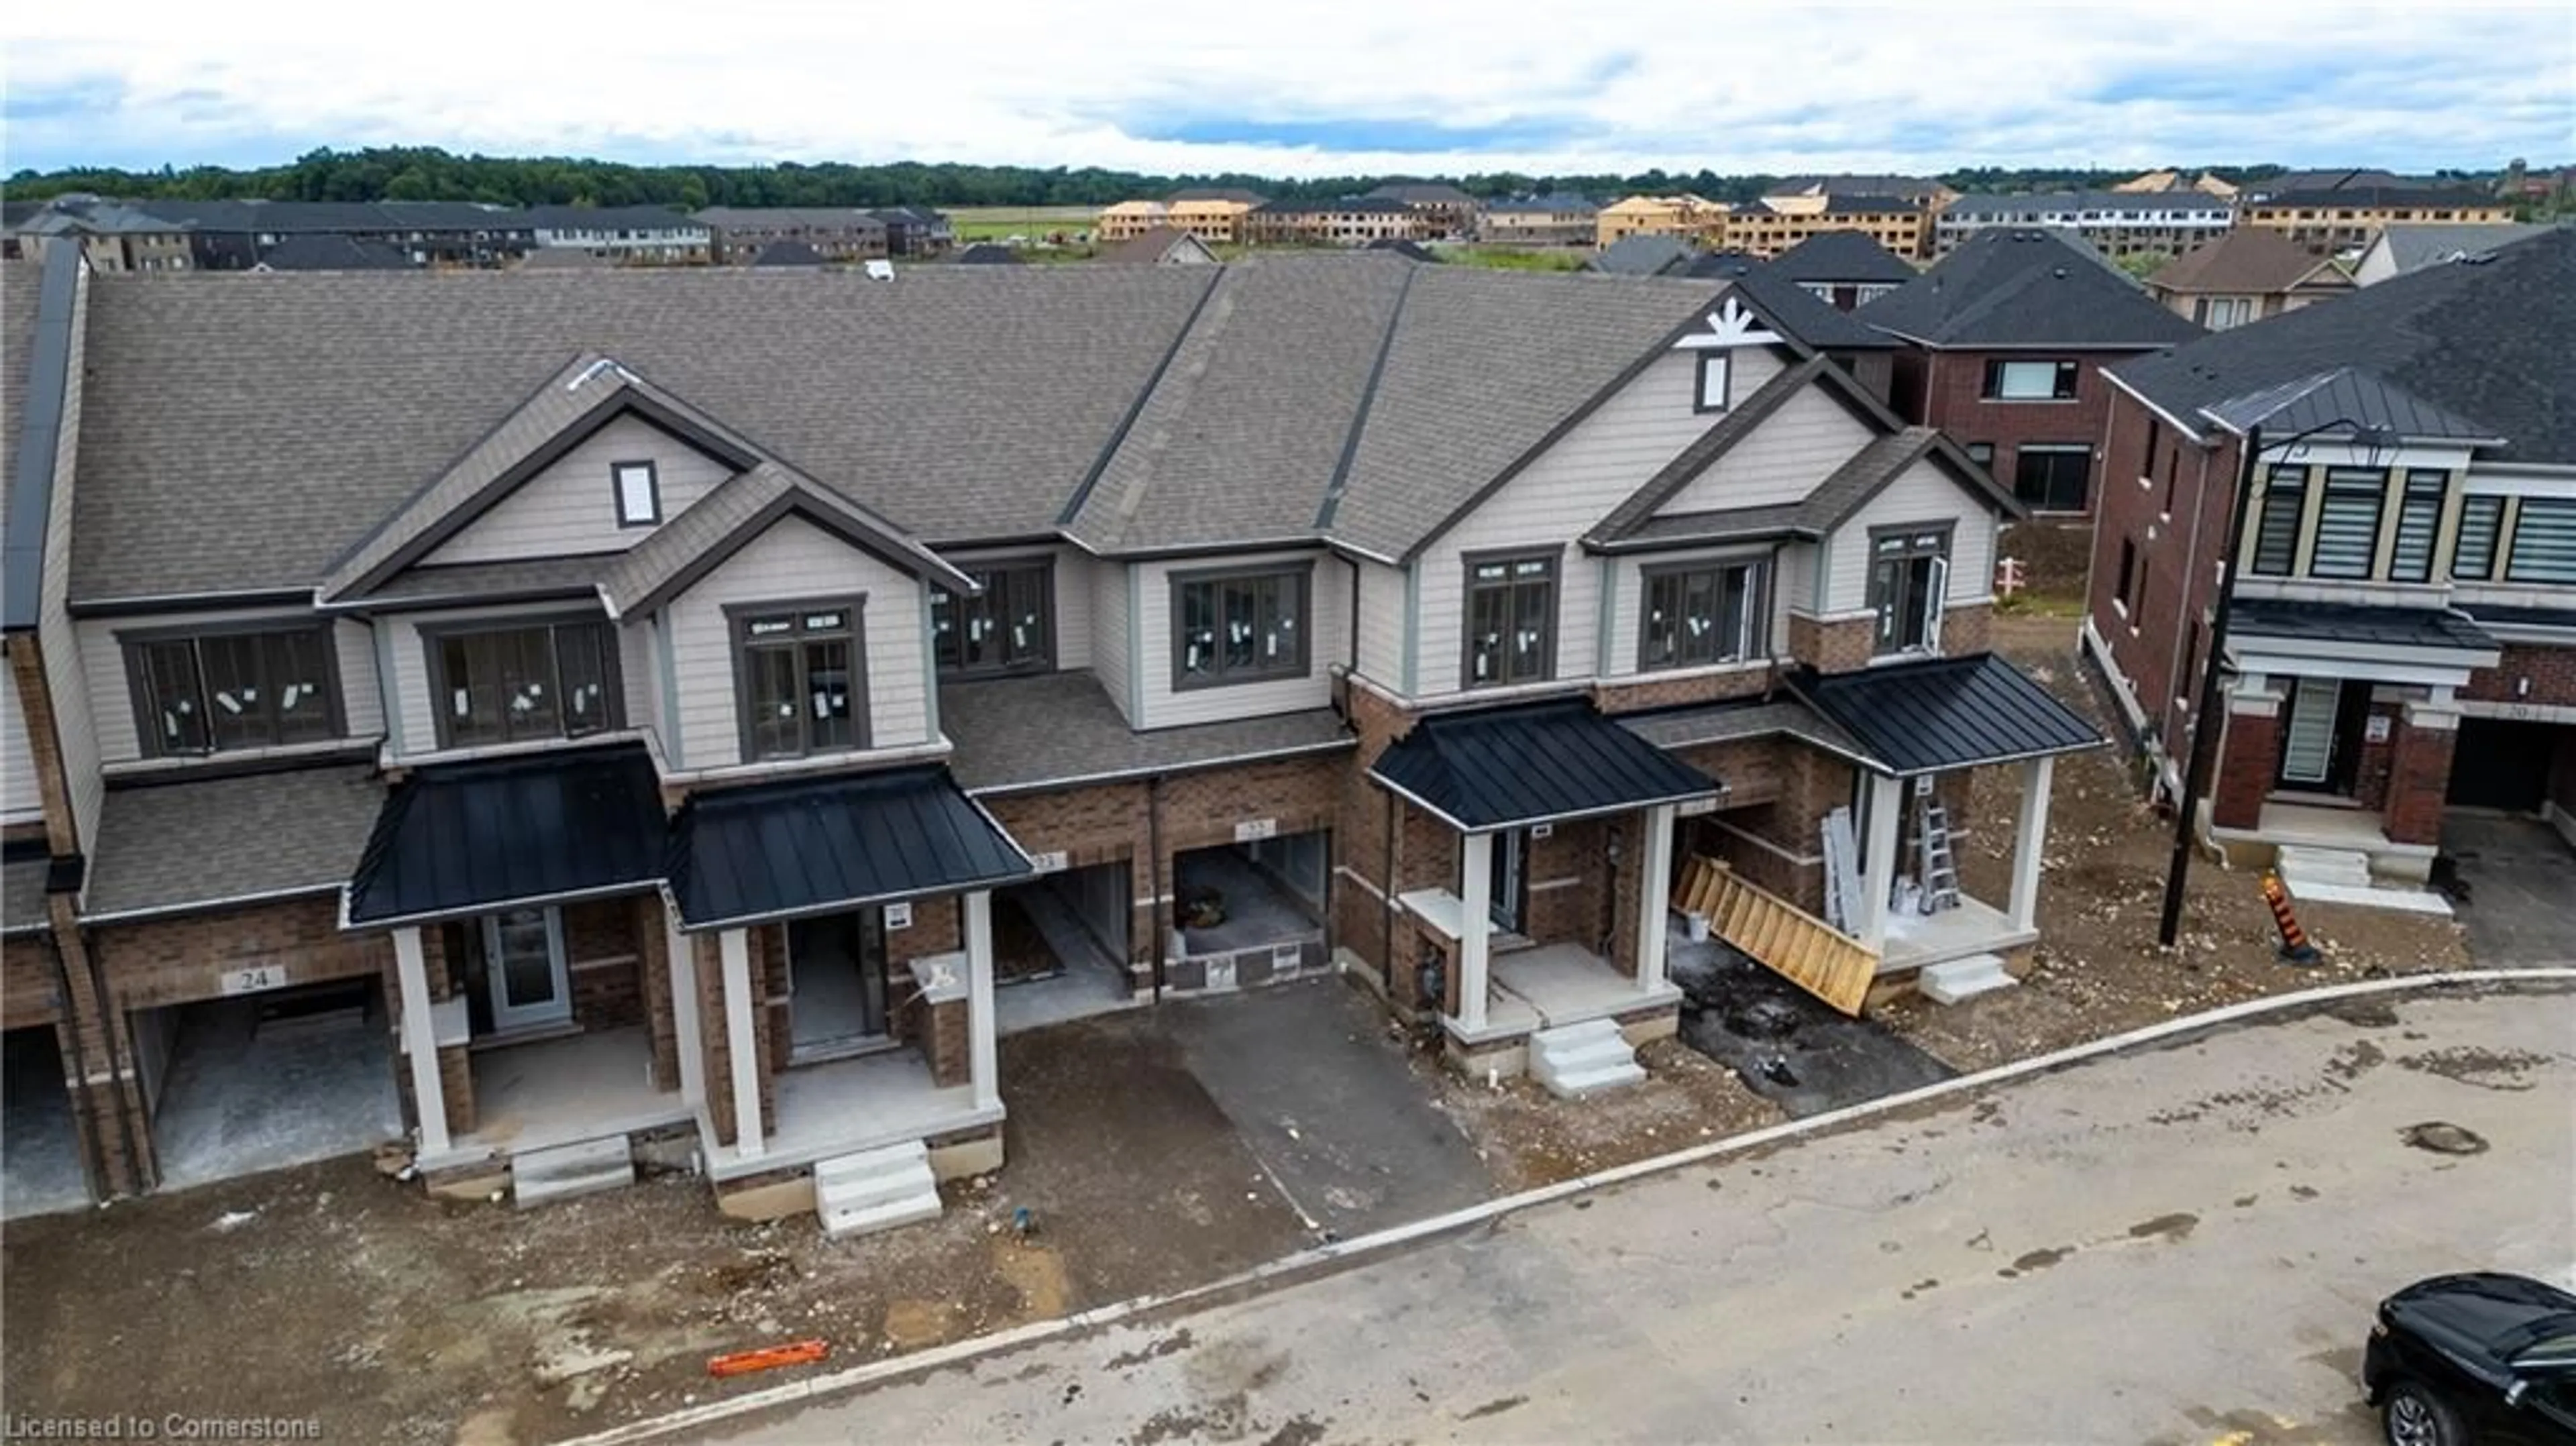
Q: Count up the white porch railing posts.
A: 8